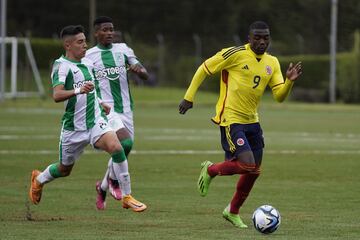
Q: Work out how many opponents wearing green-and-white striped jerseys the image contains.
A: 2